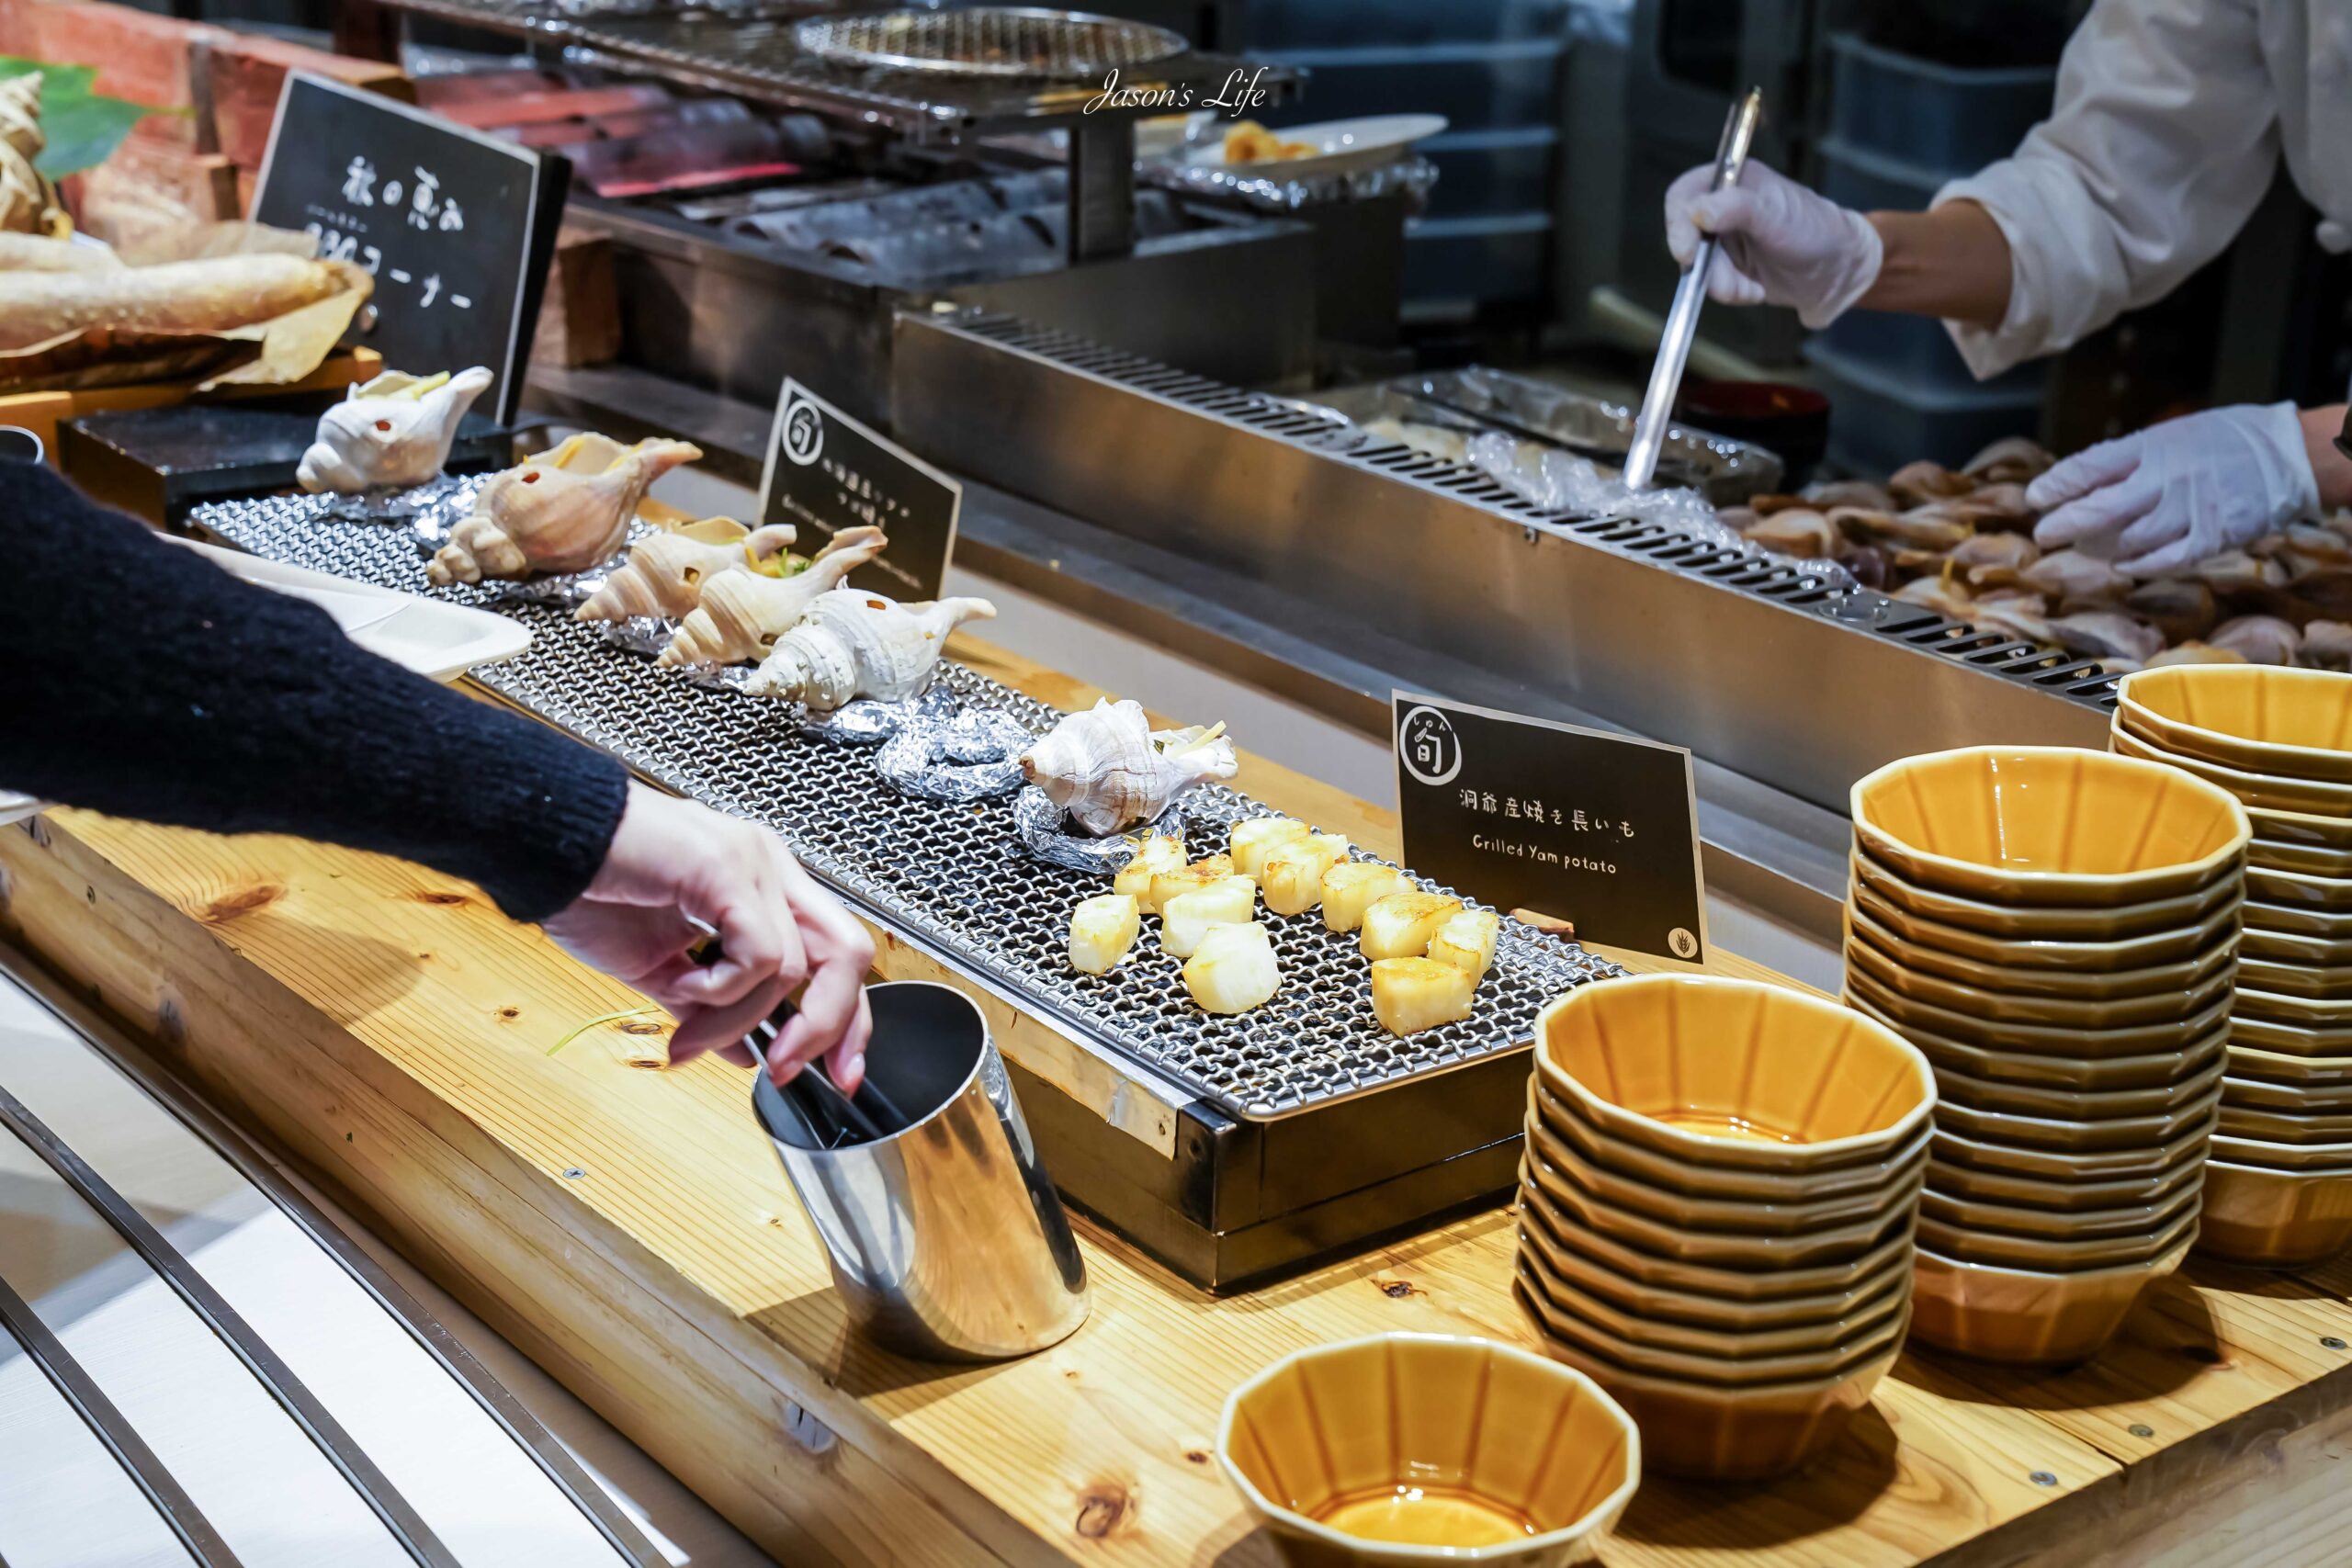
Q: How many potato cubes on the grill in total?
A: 11